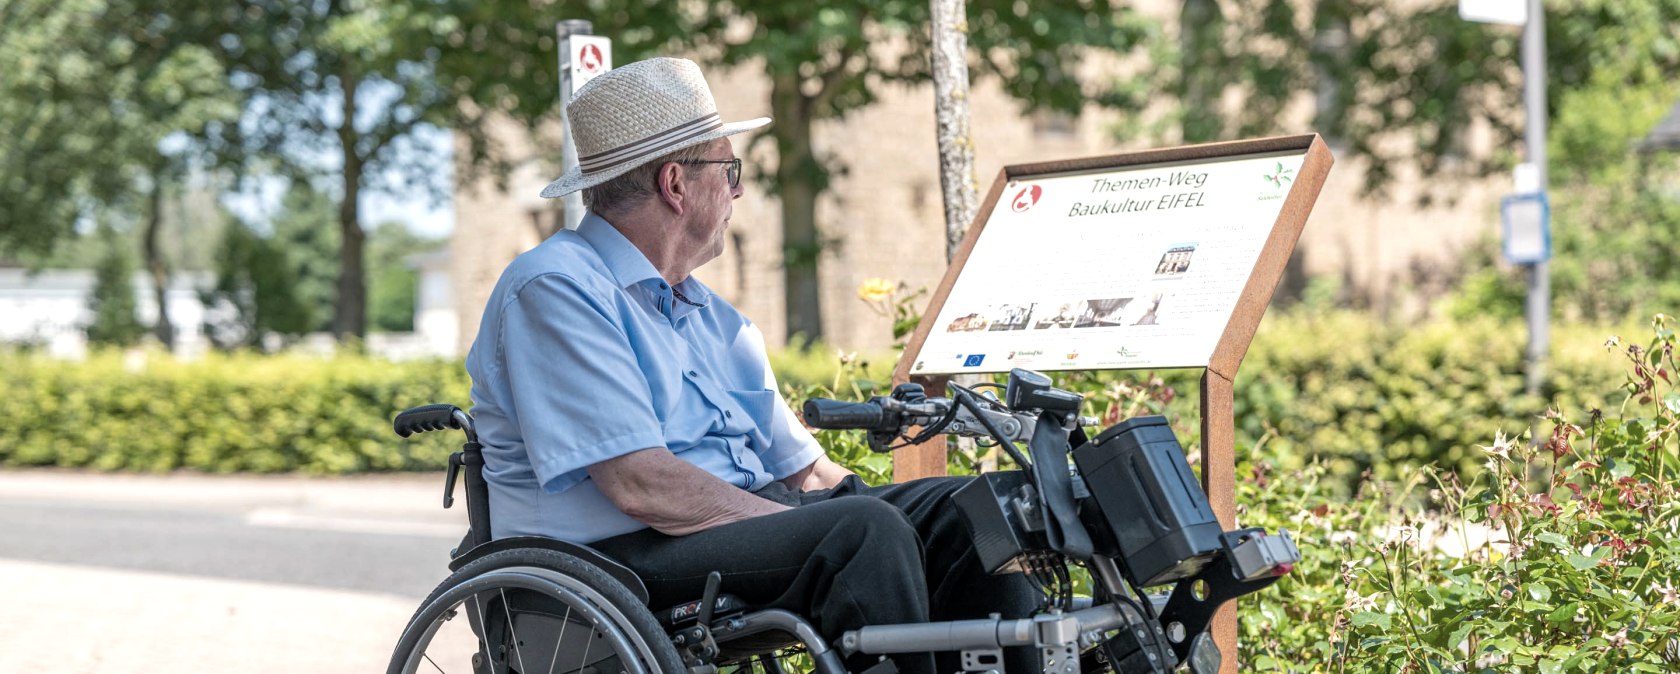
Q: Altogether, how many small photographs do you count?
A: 6